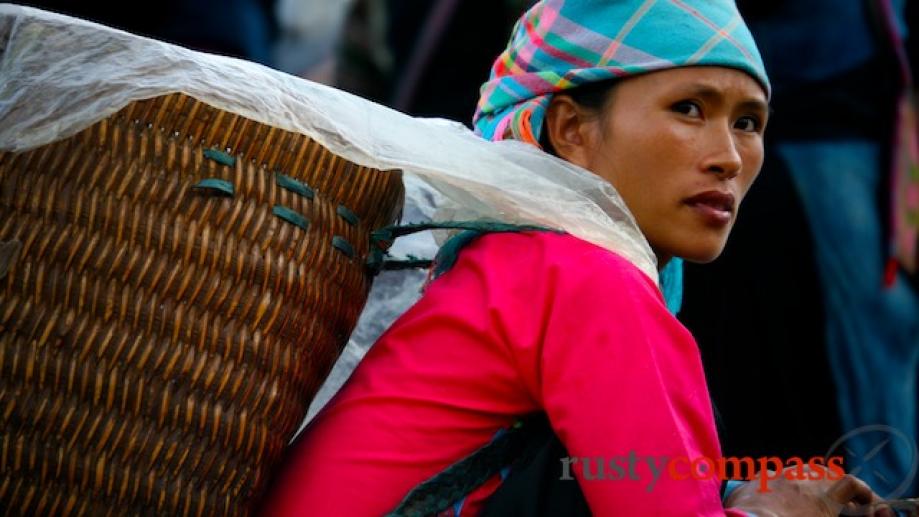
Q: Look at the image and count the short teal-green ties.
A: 6